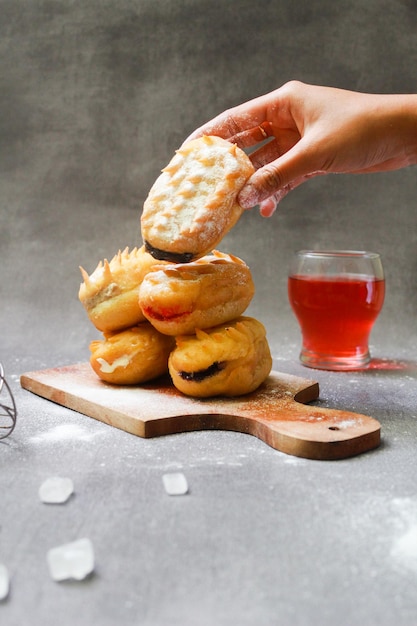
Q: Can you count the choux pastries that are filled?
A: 5